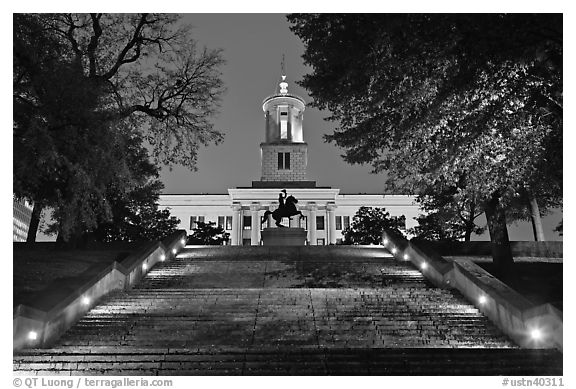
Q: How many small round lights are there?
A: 12